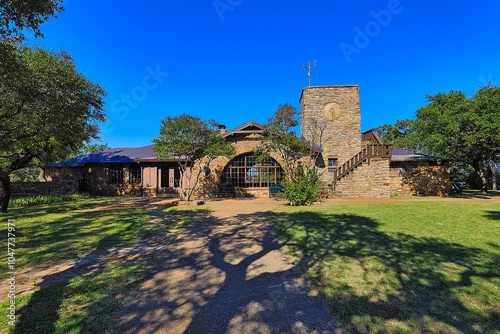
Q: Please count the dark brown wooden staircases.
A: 1